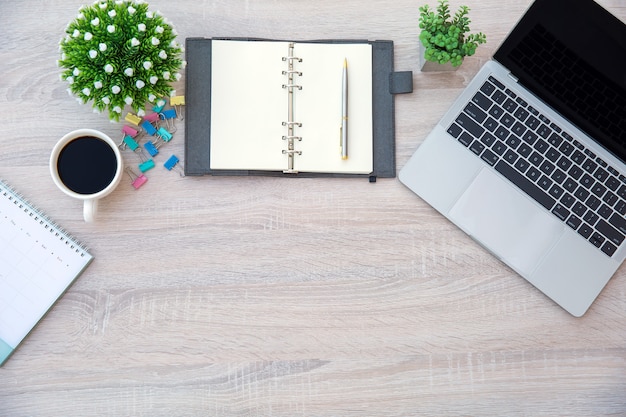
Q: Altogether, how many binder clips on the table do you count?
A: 13